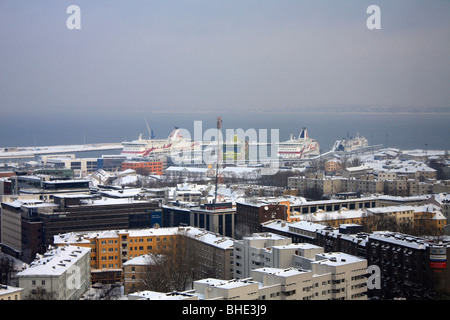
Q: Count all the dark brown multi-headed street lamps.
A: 0